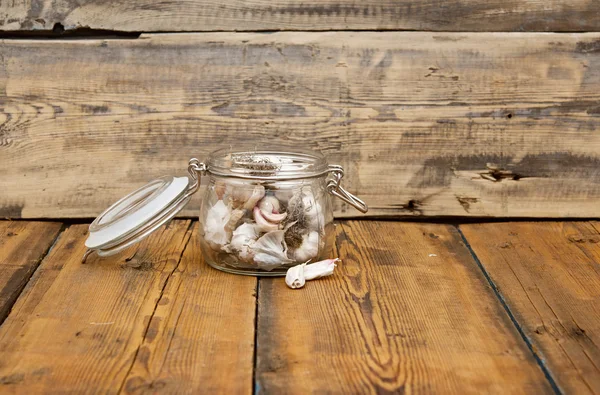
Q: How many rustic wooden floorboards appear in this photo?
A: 4